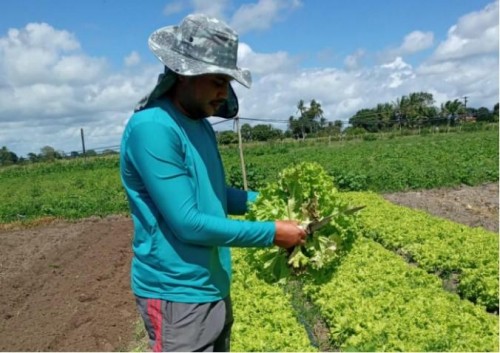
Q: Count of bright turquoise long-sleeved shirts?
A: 1